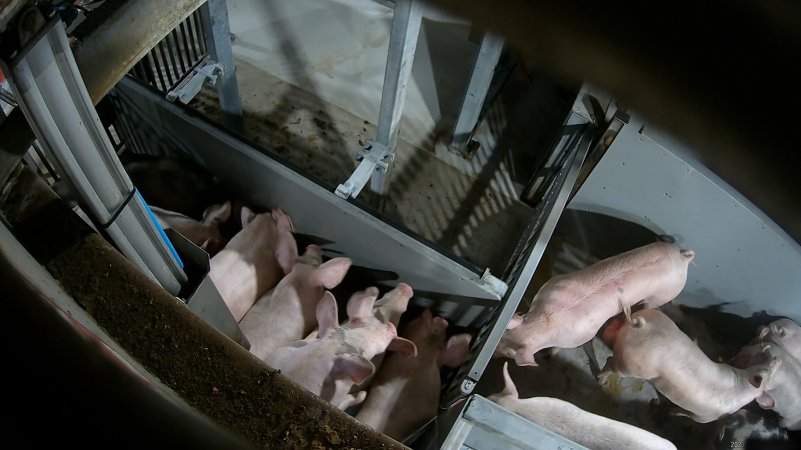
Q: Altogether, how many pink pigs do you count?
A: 11